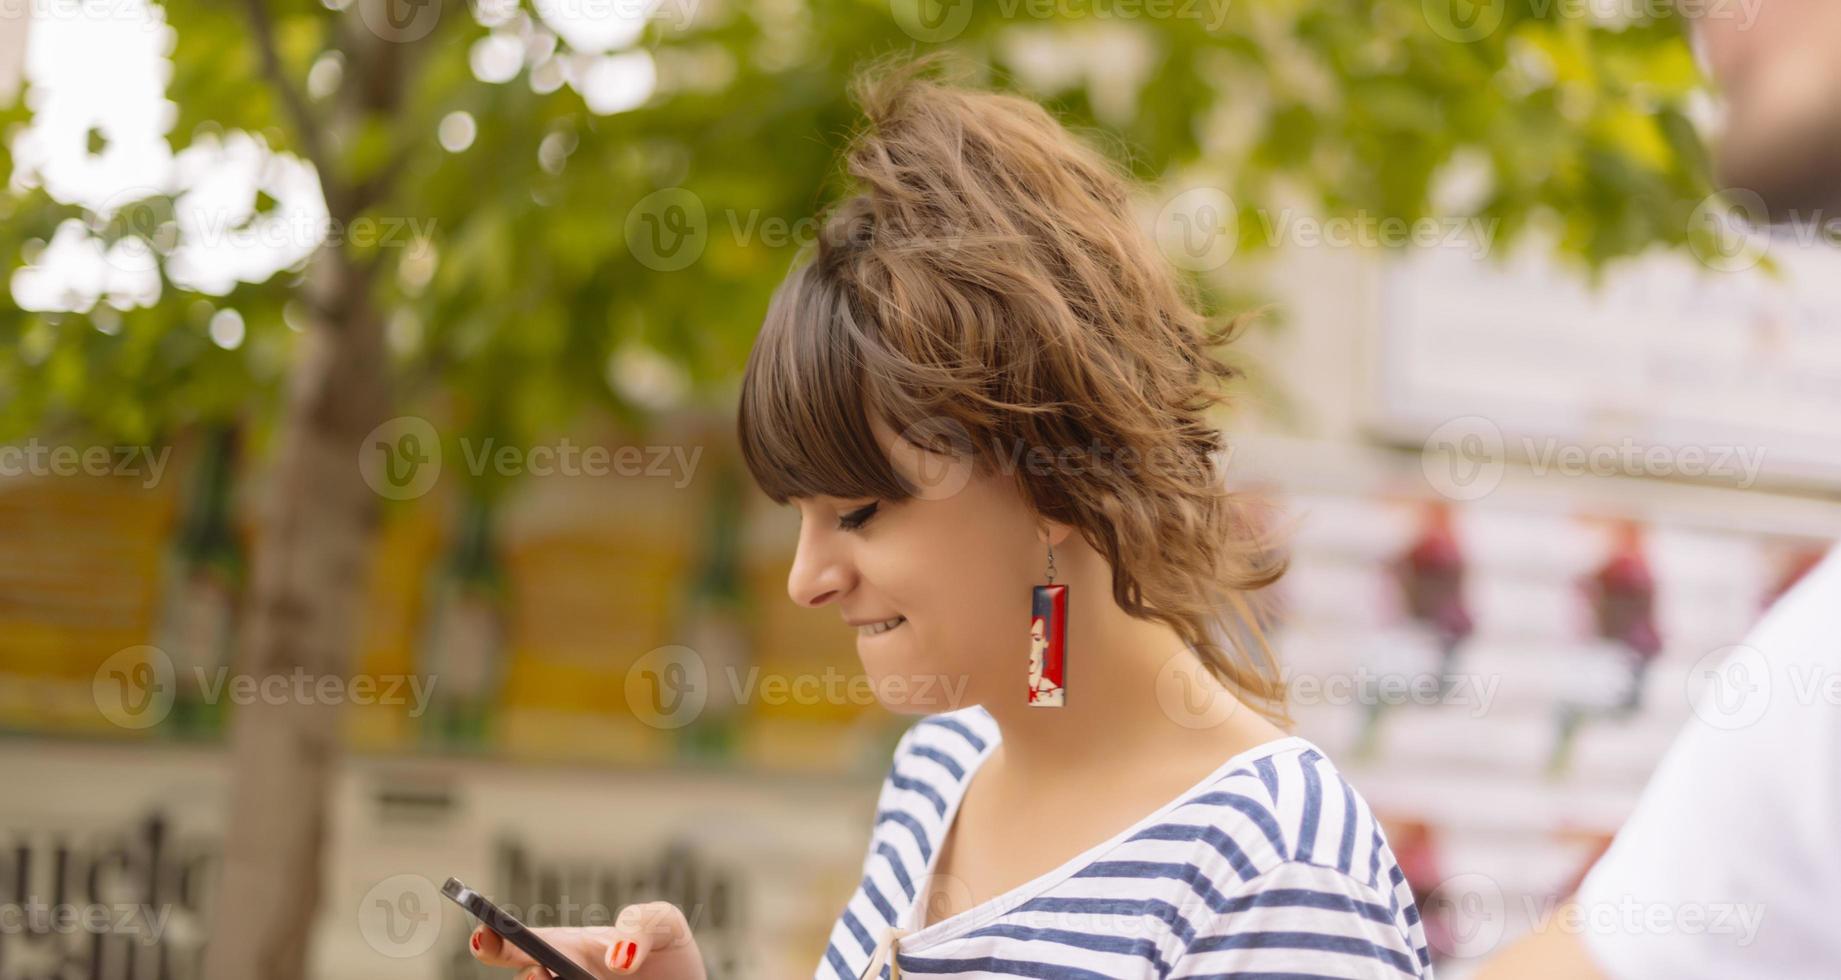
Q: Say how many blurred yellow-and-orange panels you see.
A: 4